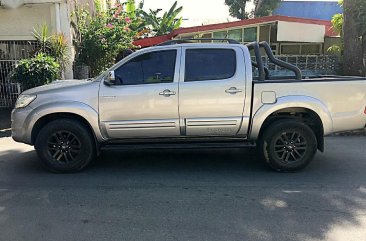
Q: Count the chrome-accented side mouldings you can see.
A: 2